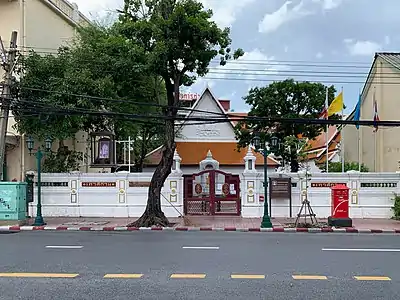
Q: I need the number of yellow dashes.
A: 6